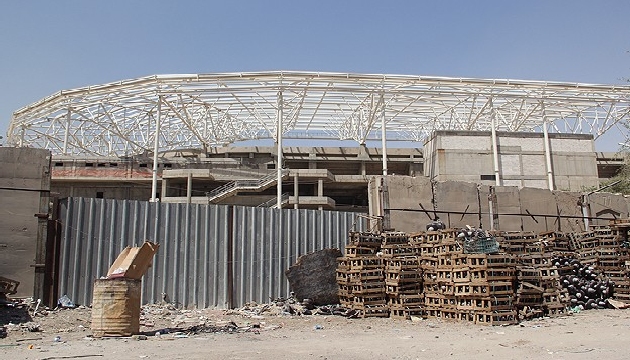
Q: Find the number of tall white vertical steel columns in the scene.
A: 5